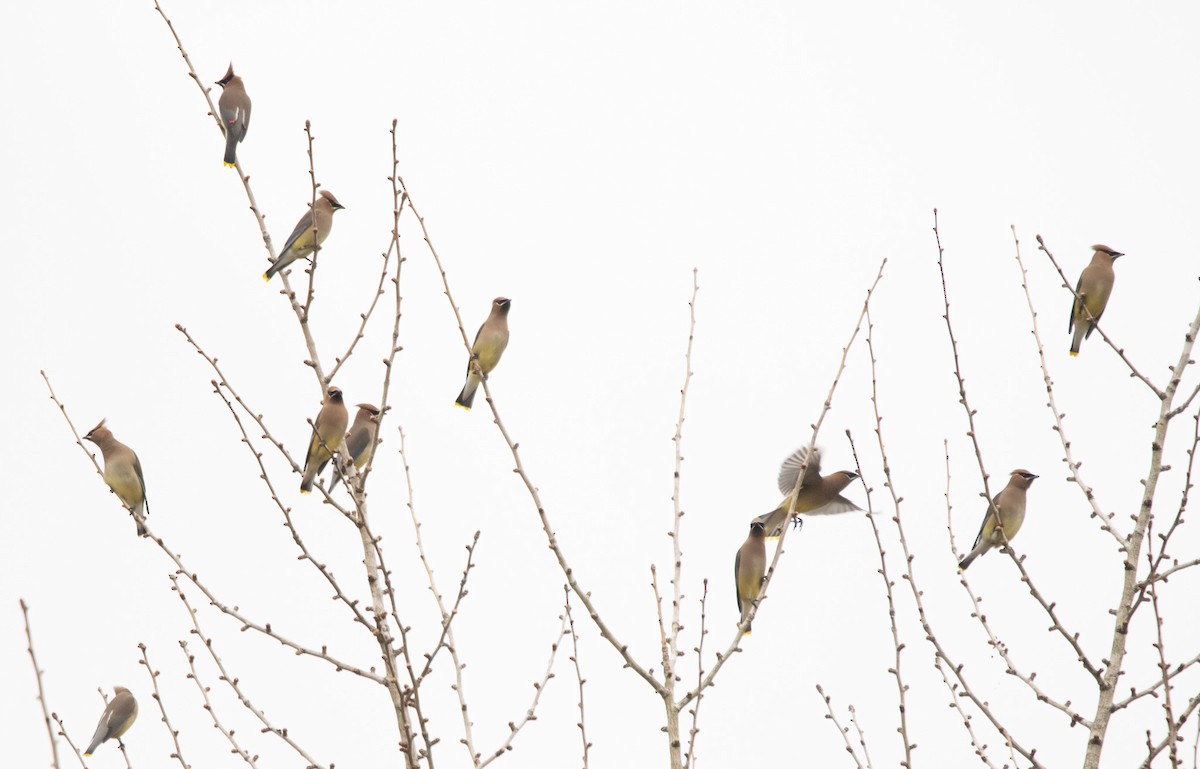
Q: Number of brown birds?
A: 11